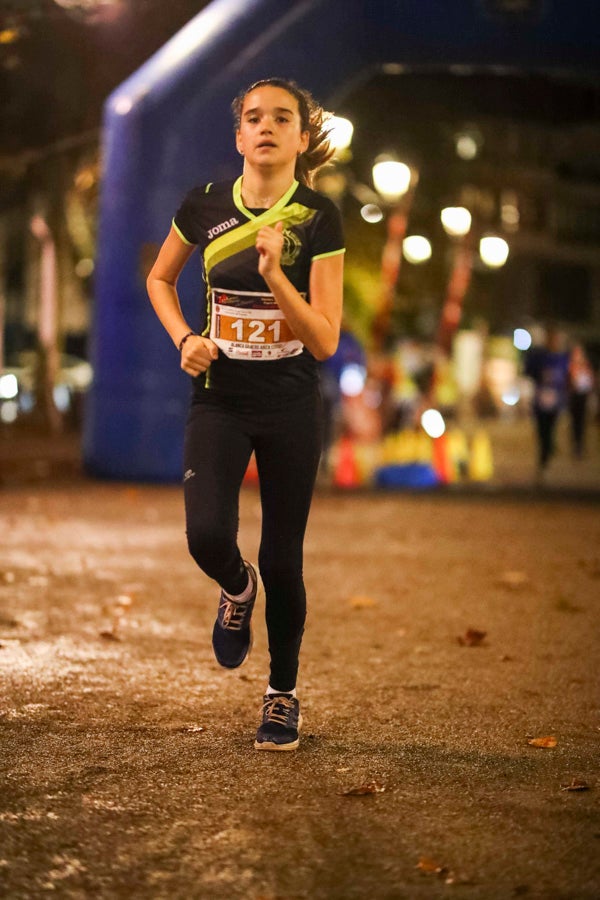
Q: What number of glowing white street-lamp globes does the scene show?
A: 5